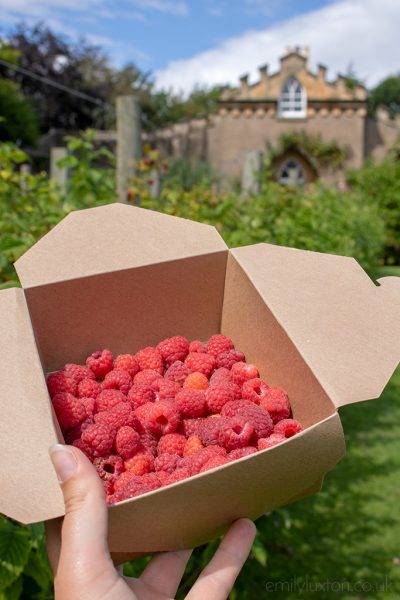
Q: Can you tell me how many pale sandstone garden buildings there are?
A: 1